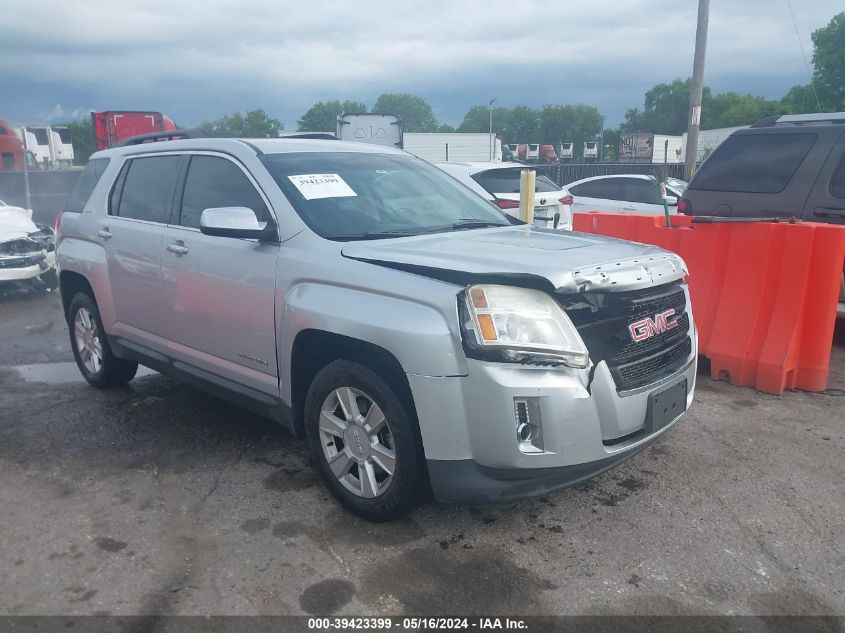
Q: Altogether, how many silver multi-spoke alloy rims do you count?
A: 2